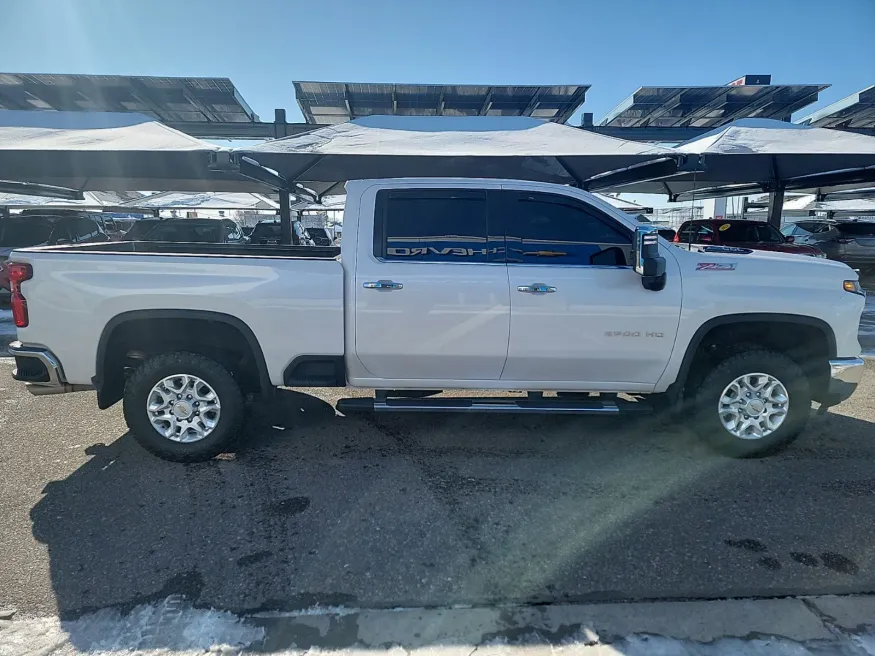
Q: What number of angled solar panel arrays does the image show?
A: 4